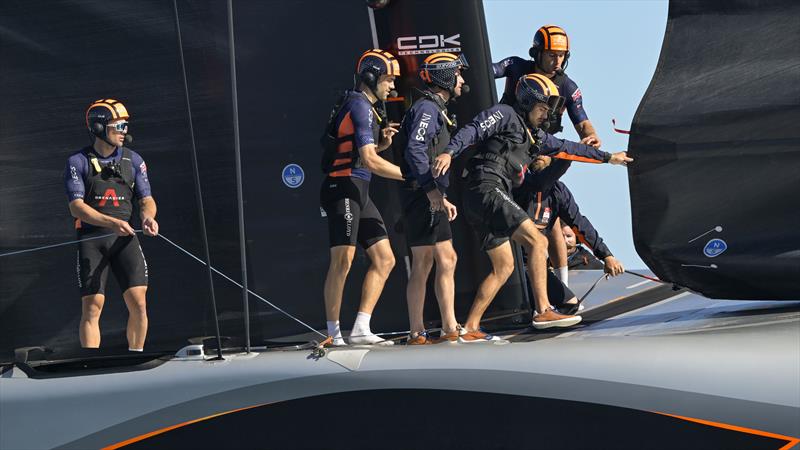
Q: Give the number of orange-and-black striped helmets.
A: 5